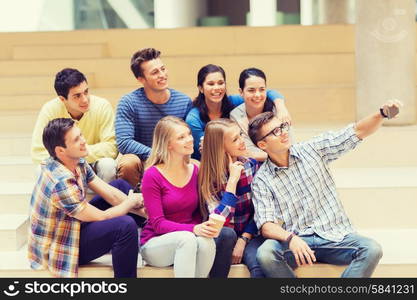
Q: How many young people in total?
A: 8